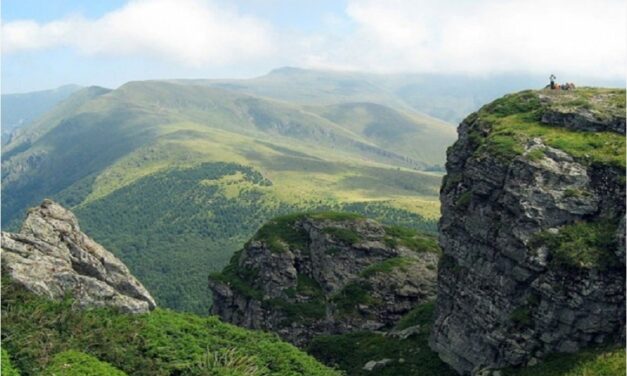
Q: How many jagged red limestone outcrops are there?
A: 0